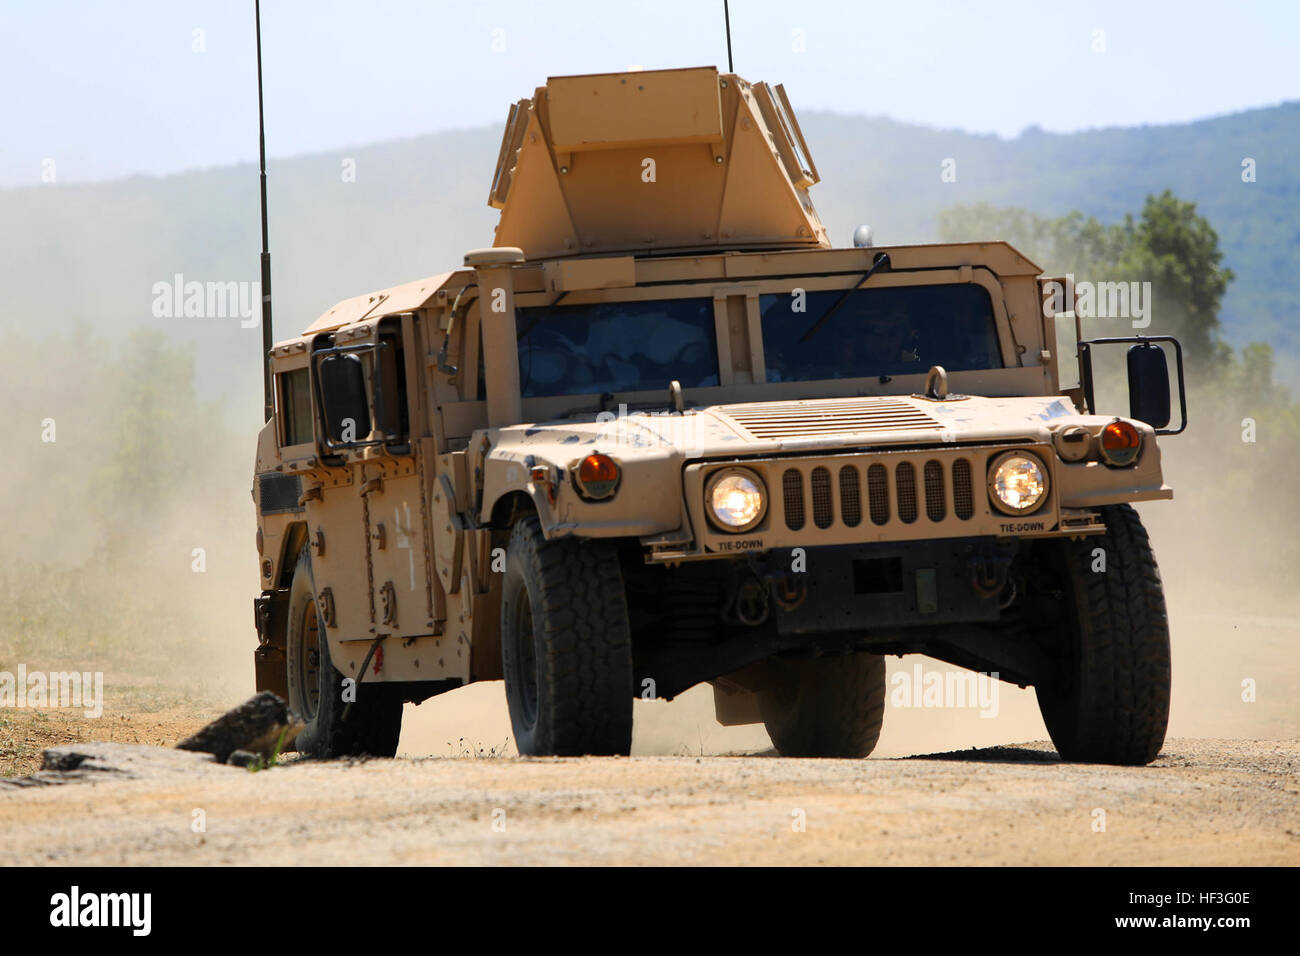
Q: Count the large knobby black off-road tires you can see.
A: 4